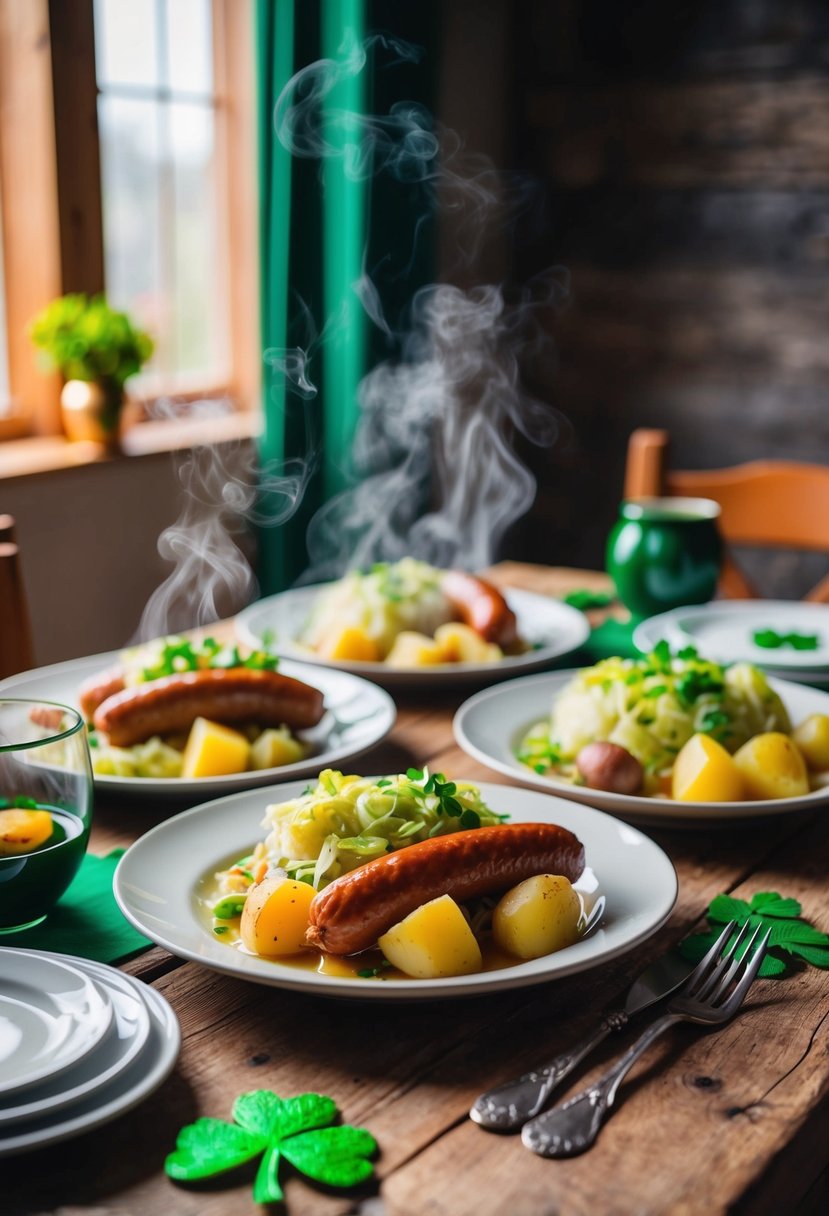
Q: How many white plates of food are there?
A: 4